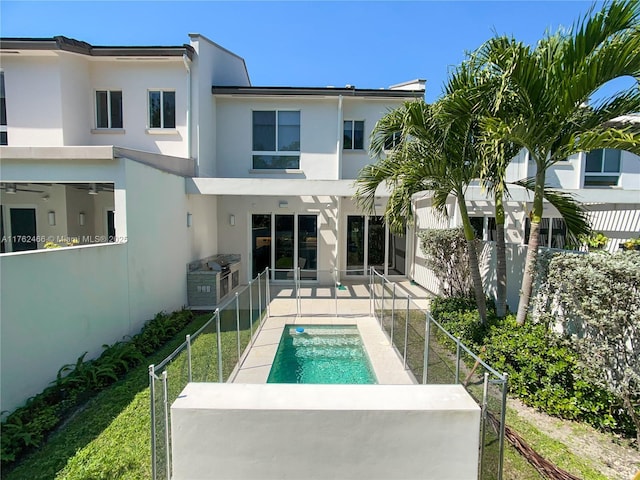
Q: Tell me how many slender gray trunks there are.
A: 3